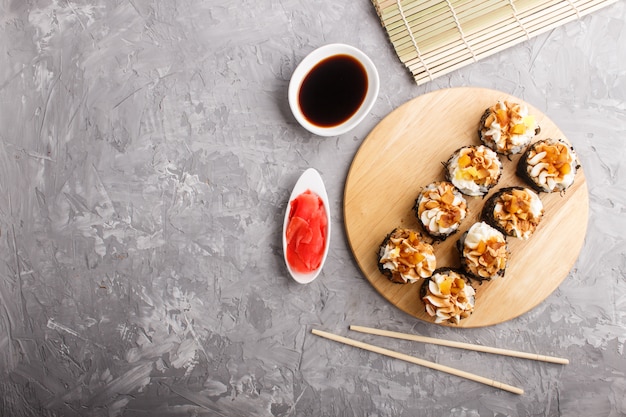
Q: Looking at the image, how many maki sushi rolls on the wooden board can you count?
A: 8